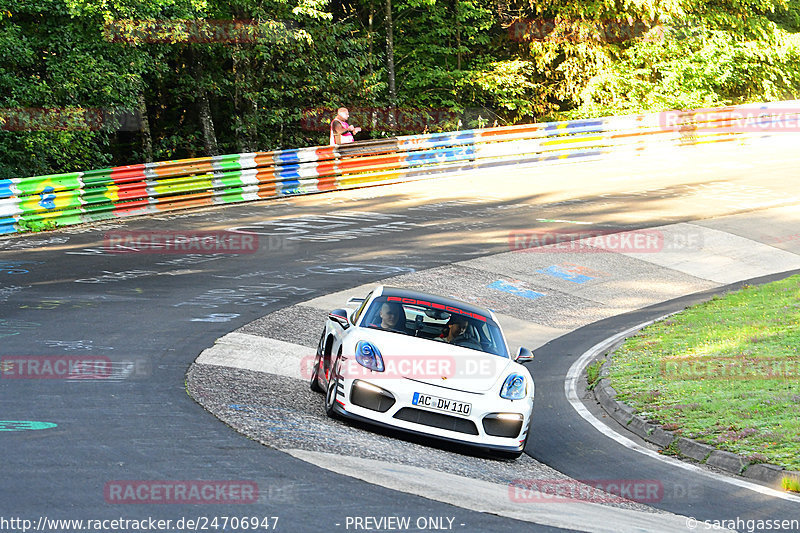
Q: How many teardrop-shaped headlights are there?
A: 2